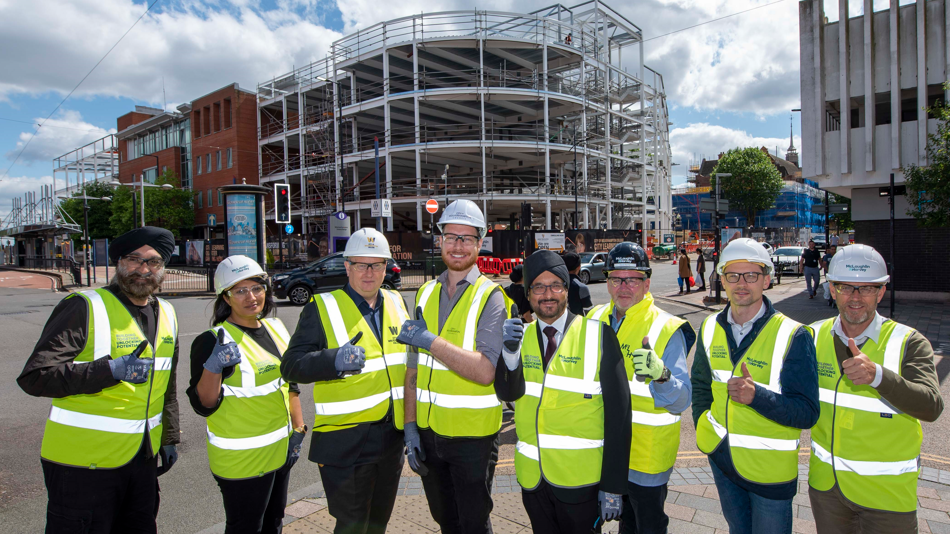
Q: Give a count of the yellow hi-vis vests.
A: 8